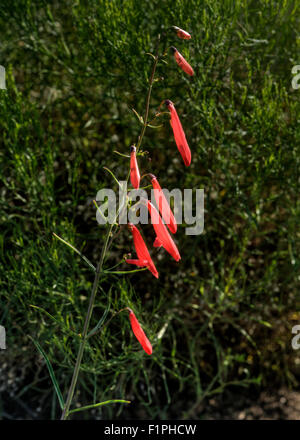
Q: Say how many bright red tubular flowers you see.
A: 8